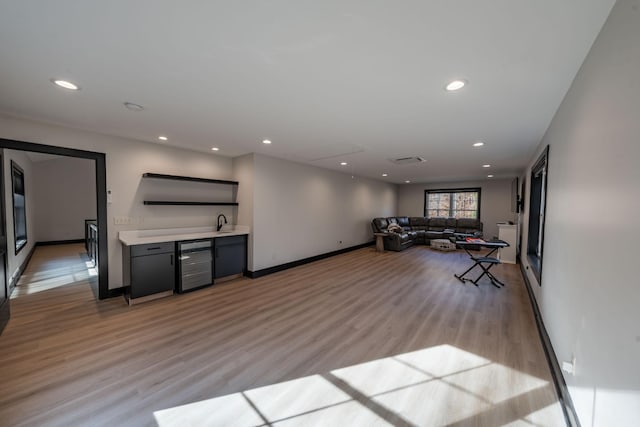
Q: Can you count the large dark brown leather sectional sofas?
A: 1